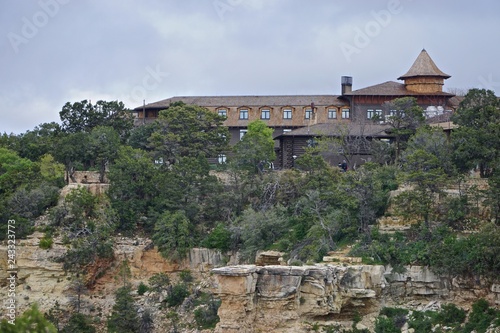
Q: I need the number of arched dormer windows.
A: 7